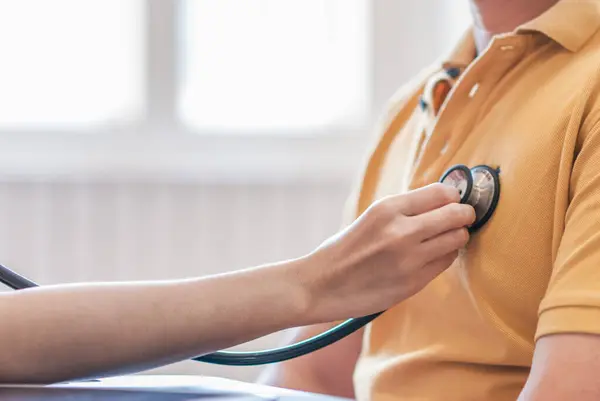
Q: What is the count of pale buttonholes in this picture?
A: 3